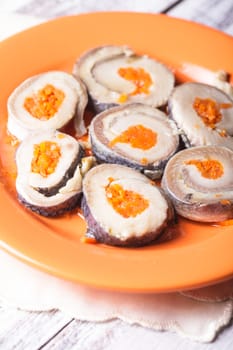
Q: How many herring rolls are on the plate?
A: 7